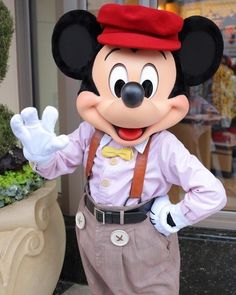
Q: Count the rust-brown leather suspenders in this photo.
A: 2